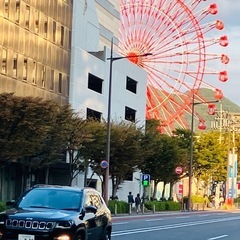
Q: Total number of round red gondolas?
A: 8